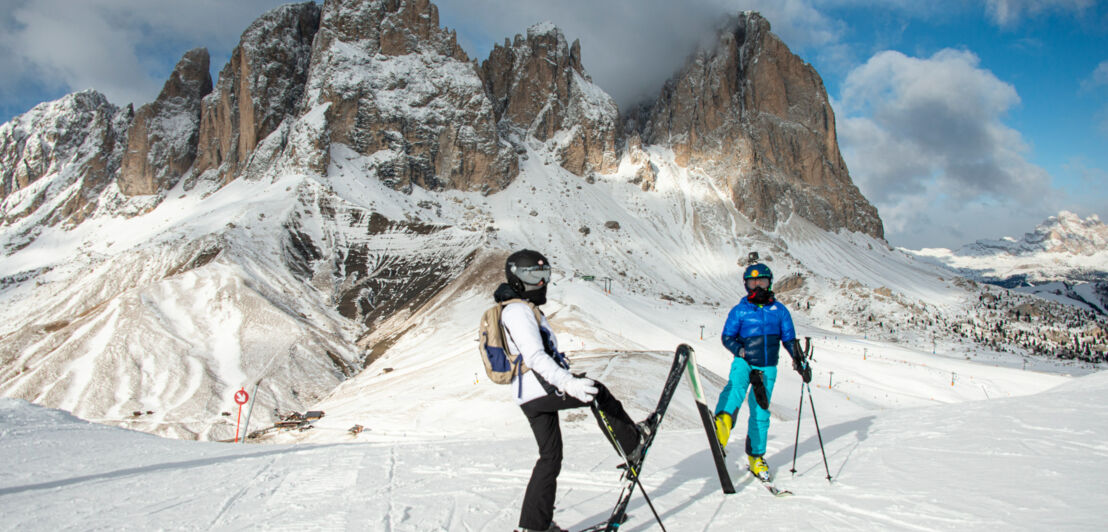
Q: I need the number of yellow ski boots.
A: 2